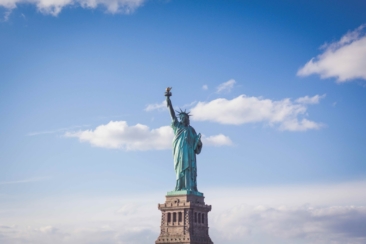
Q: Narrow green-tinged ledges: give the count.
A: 1